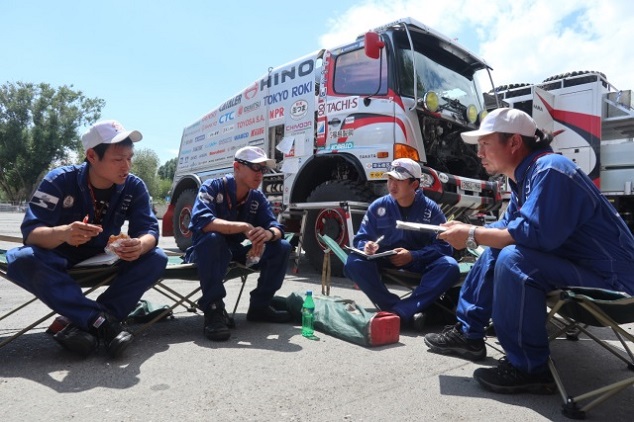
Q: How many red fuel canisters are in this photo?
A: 1